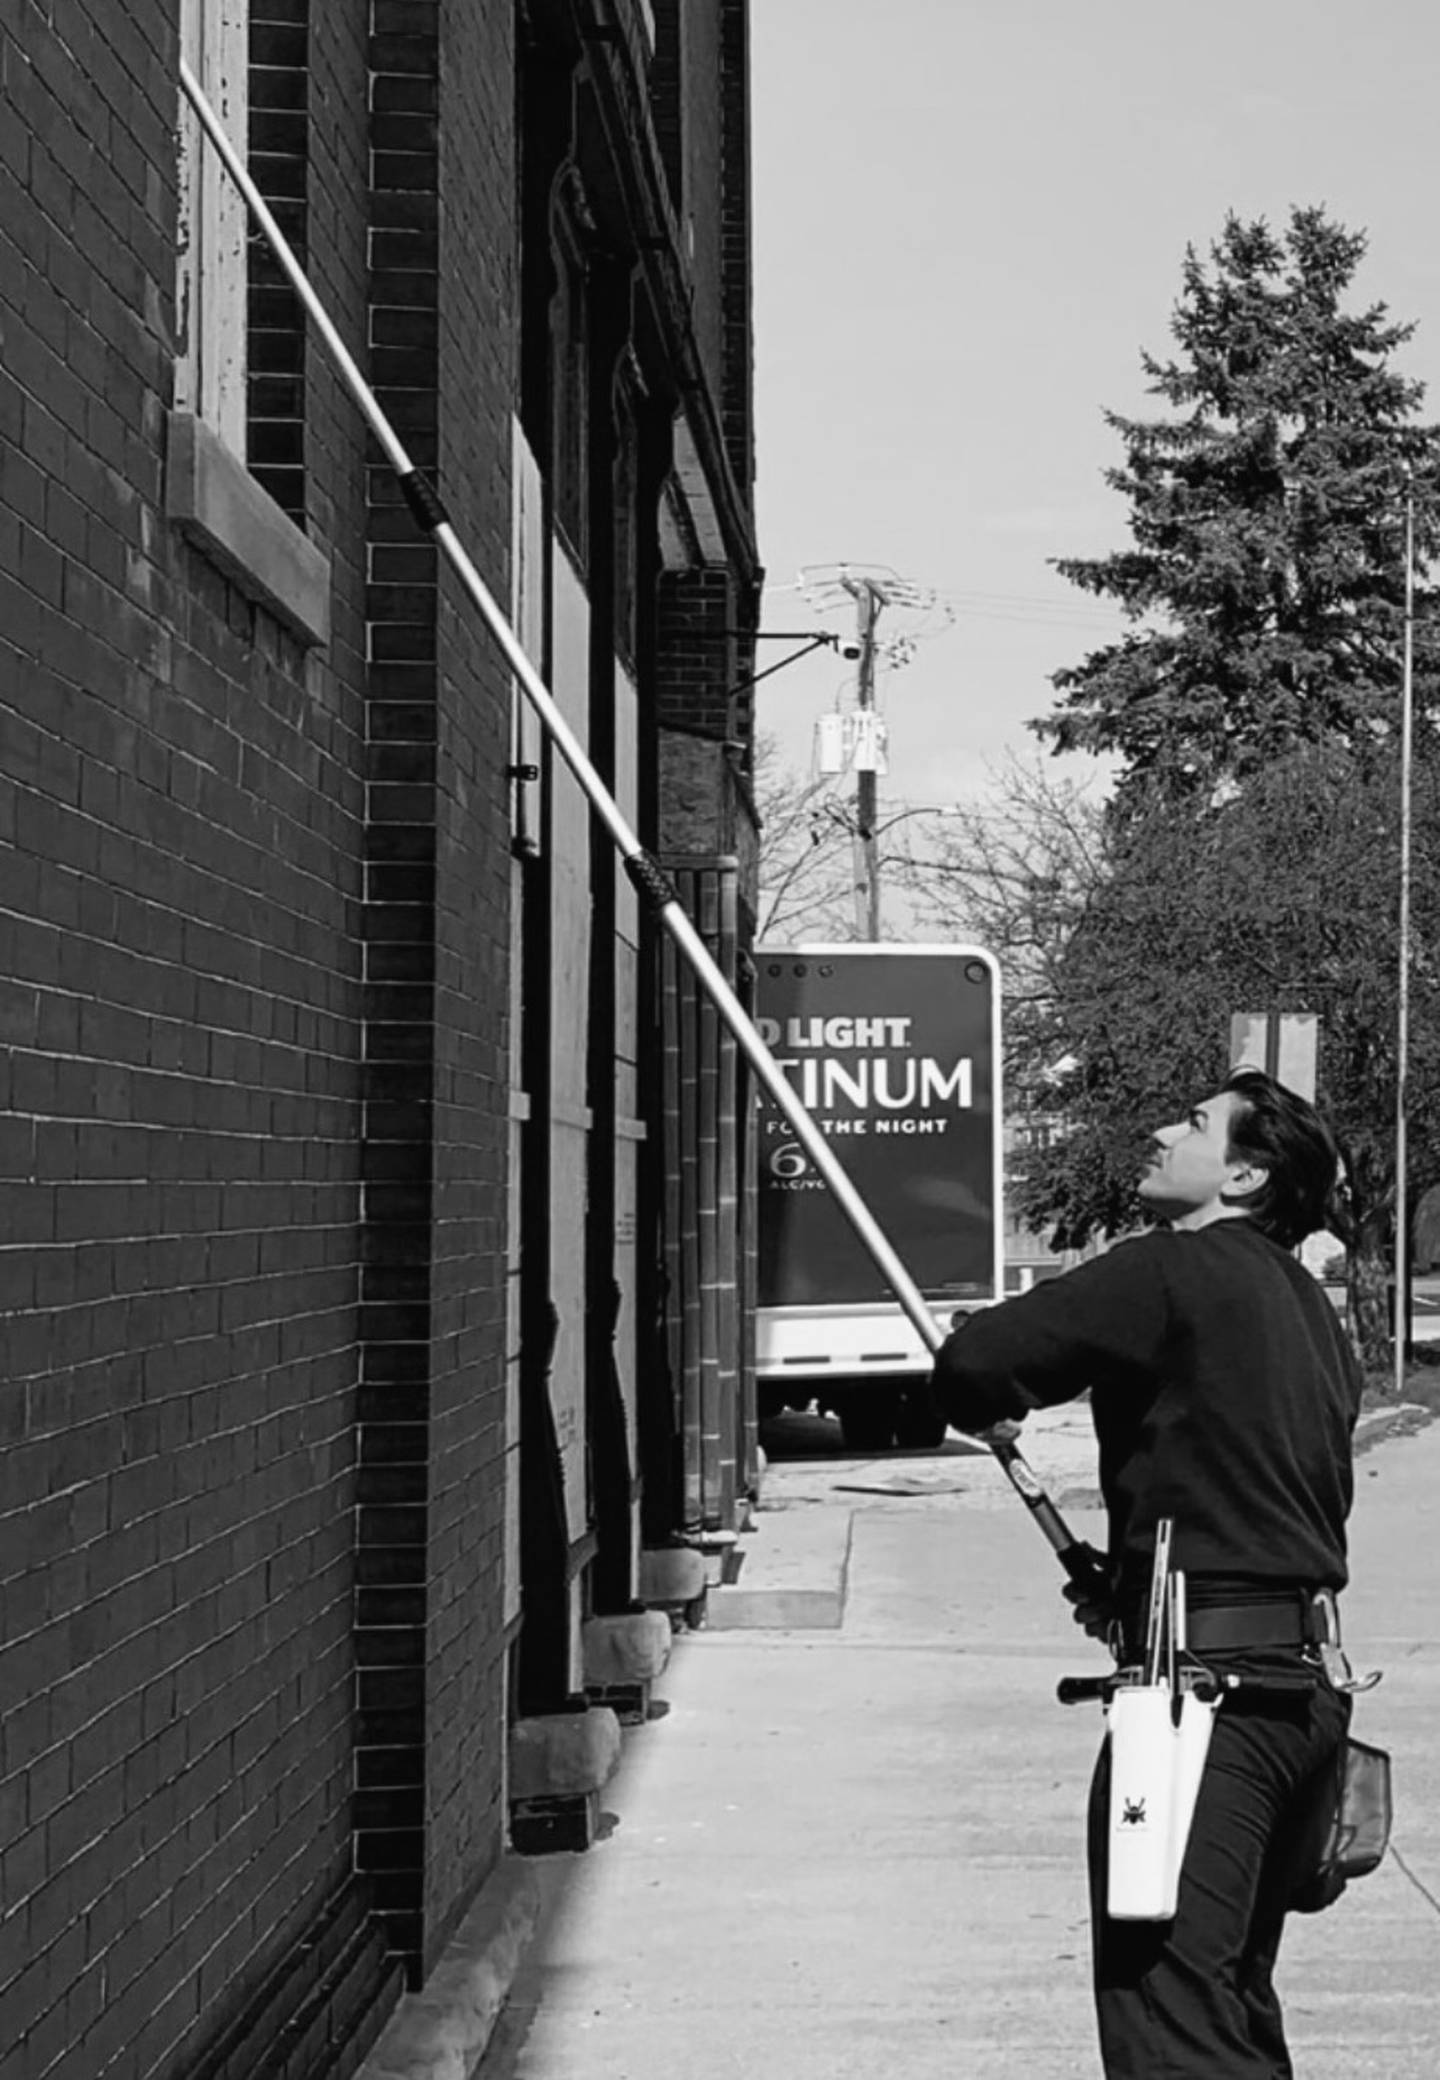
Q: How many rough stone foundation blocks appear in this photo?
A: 3